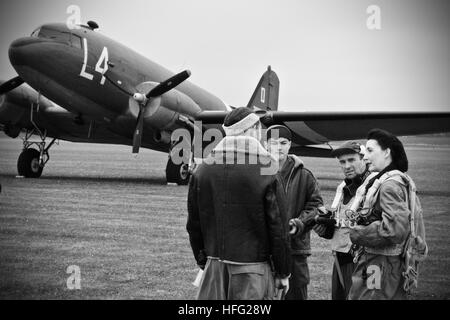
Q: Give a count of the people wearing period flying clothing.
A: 4